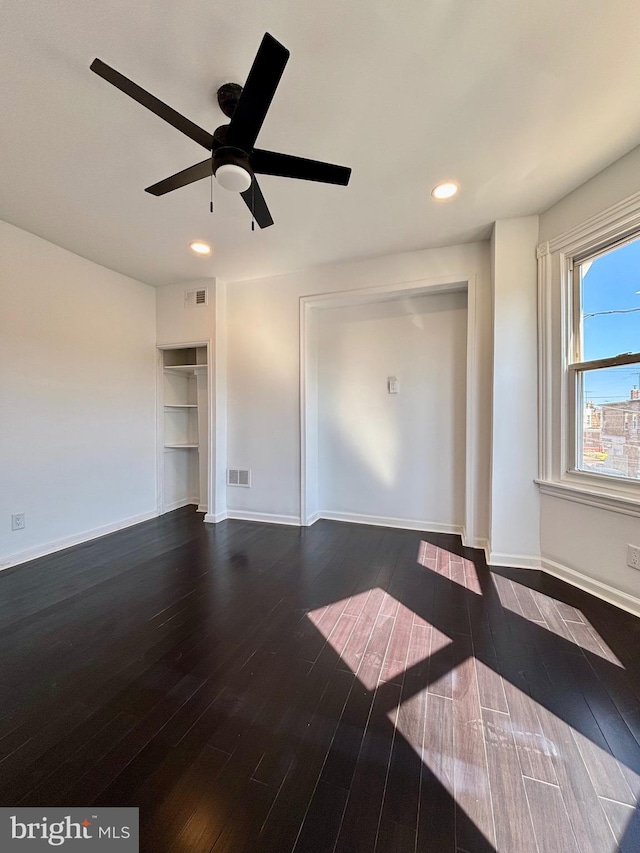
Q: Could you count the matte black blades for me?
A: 5